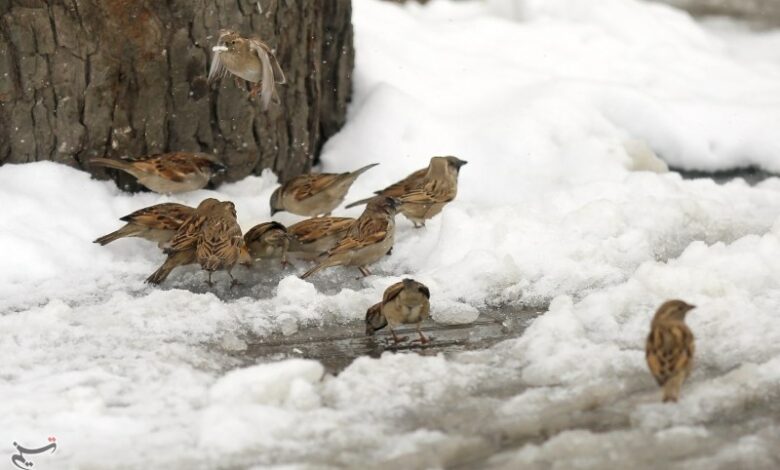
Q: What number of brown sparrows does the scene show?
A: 13